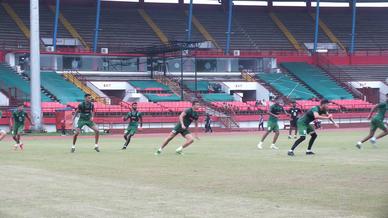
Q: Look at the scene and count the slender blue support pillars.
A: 6